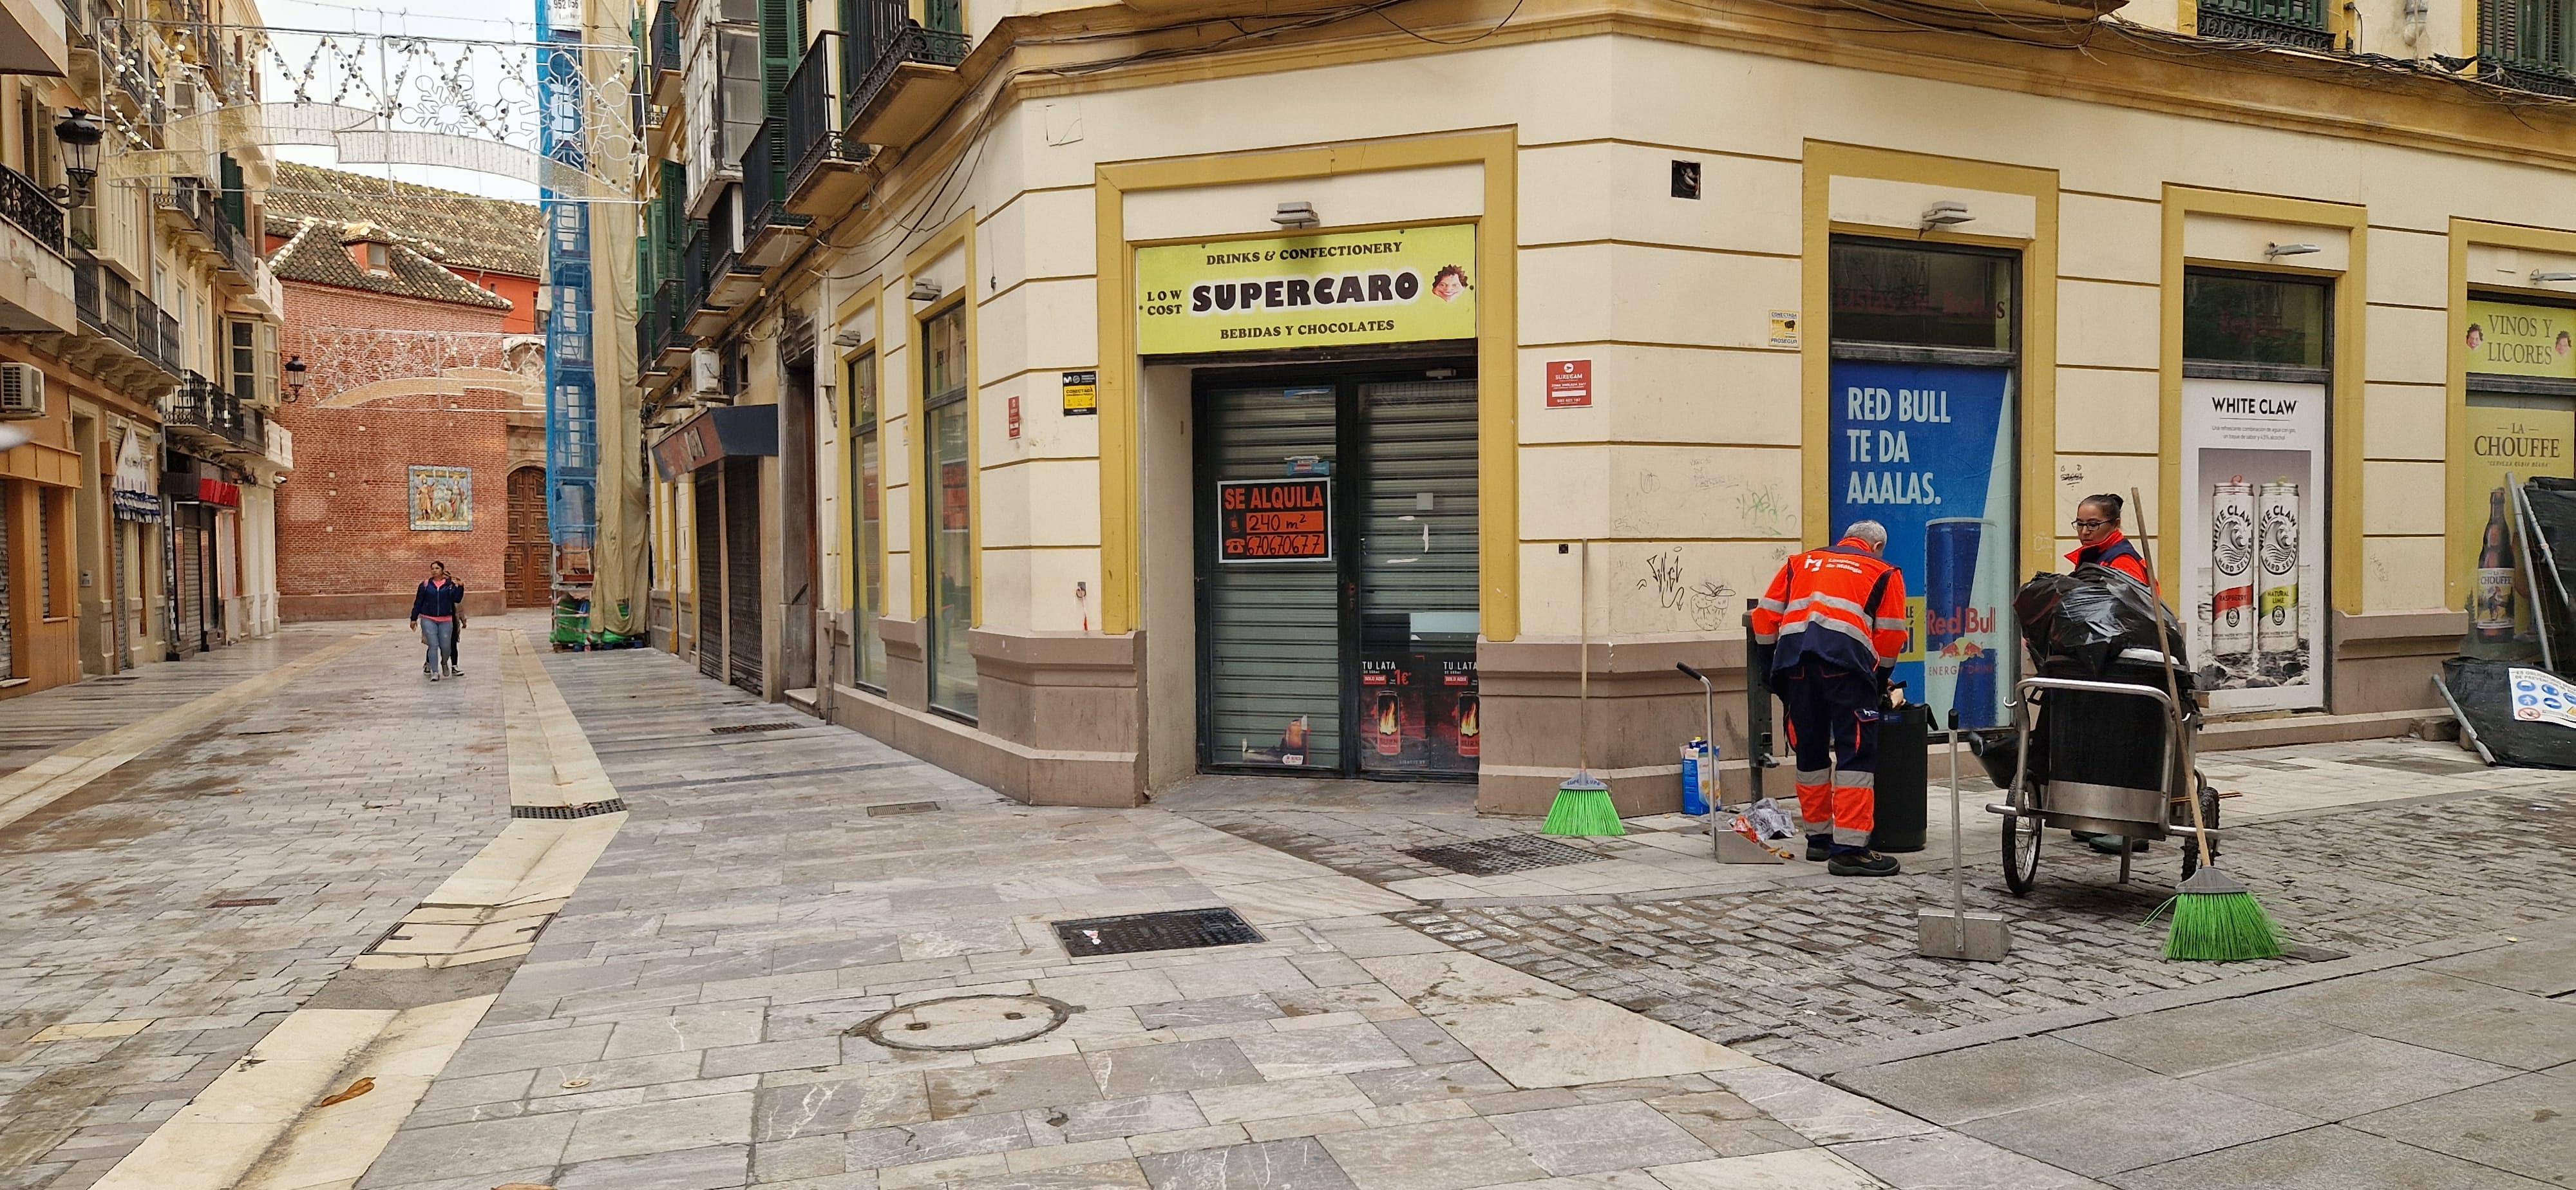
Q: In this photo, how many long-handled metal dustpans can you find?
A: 2